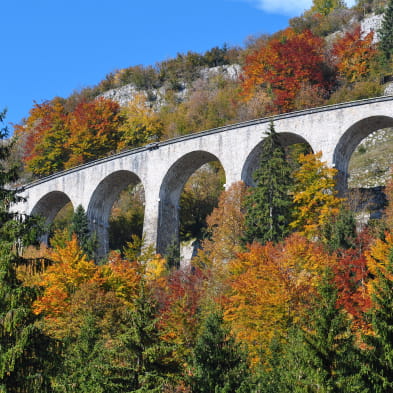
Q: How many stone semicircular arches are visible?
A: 5